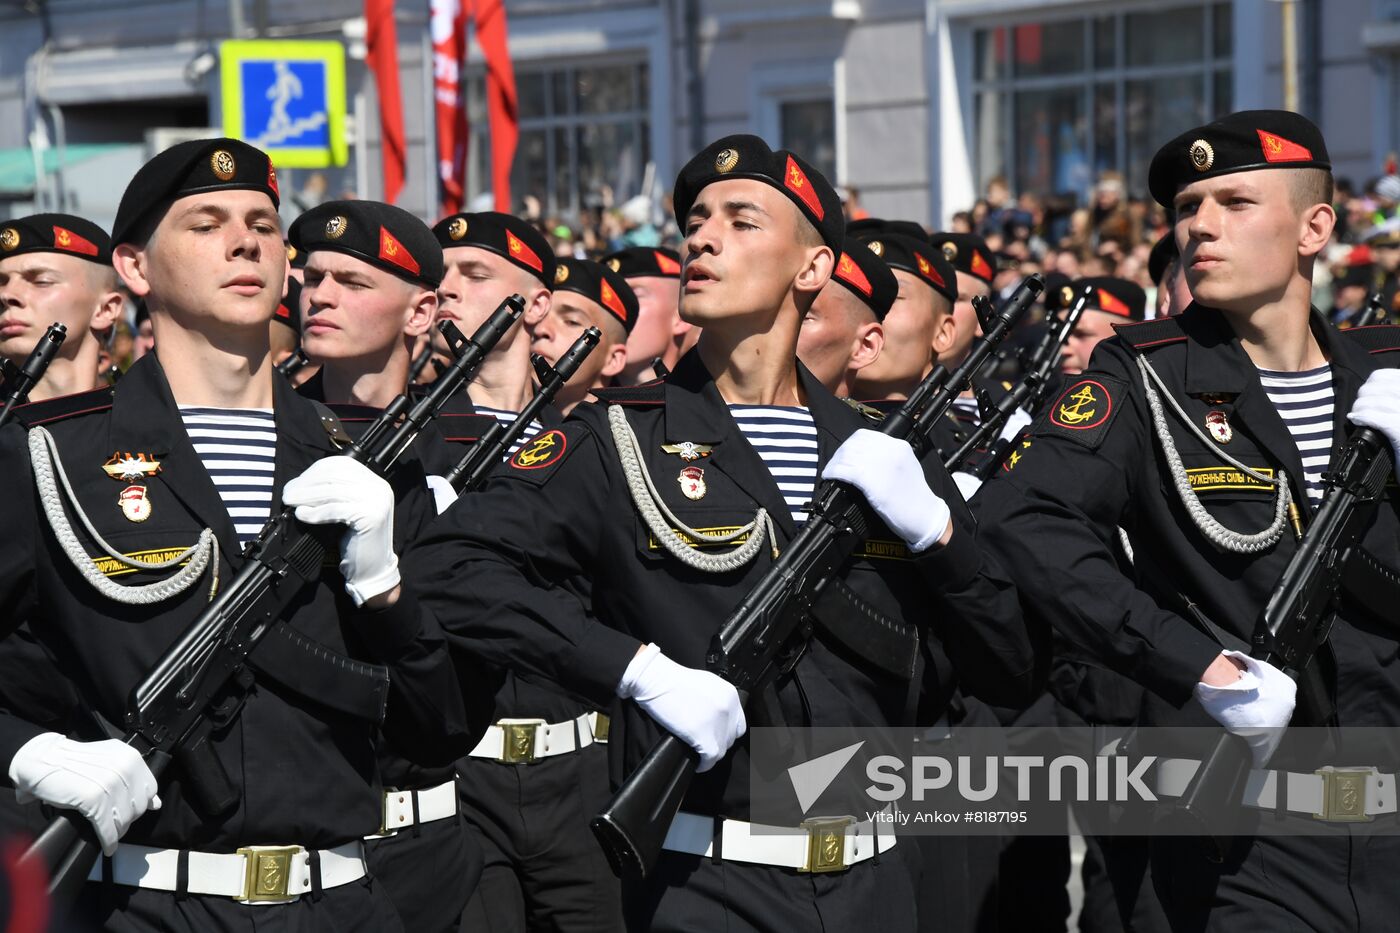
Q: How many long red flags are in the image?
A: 3